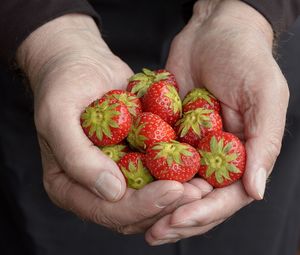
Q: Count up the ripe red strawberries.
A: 11